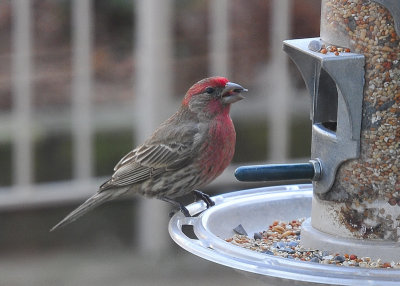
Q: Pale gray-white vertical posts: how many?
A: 5